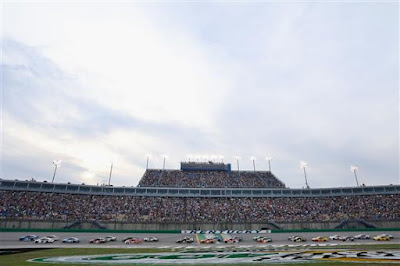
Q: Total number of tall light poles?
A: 9